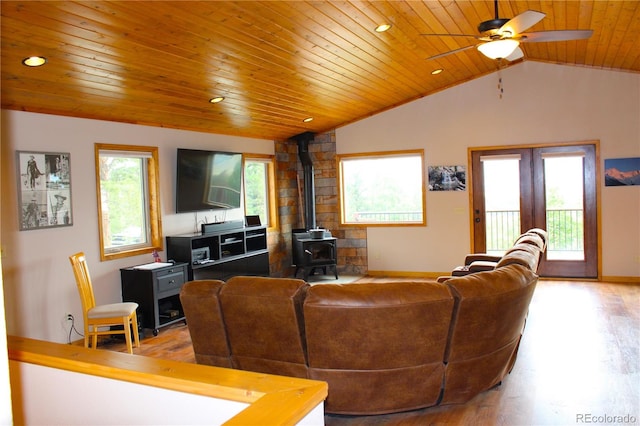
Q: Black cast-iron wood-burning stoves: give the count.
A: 1